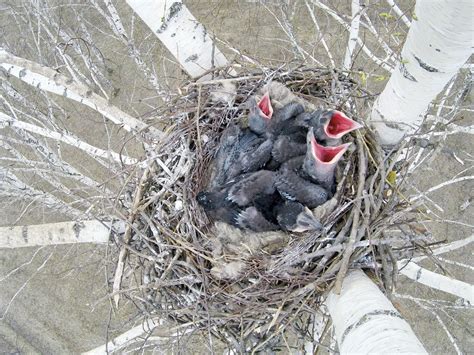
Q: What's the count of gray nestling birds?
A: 4